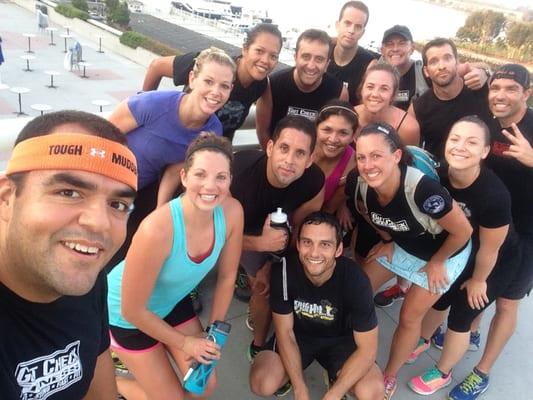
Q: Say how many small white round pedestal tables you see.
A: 12